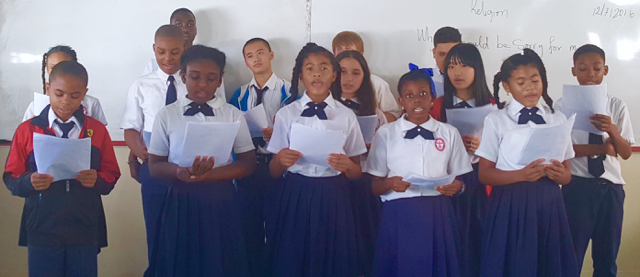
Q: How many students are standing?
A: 14